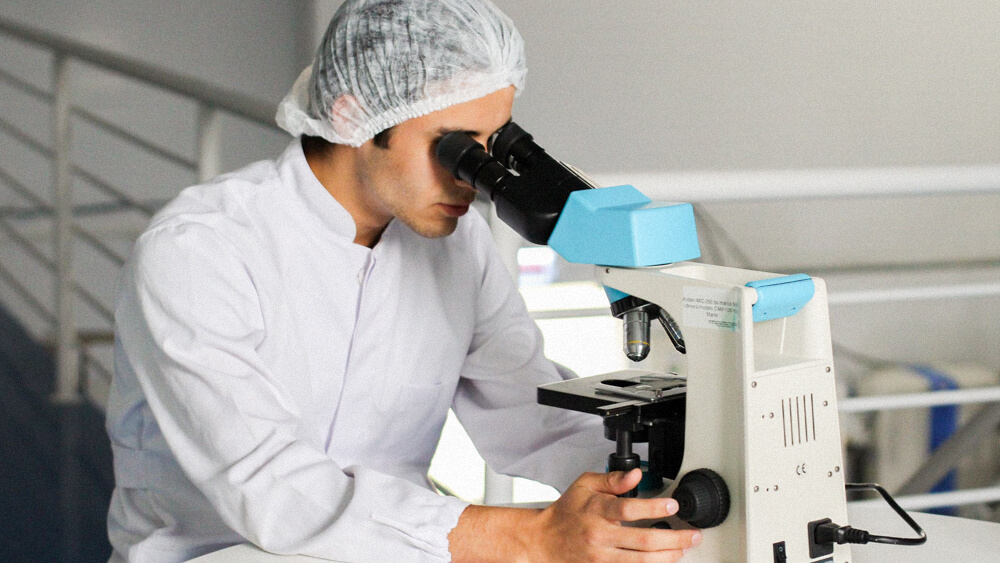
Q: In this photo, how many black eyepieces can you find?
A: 2